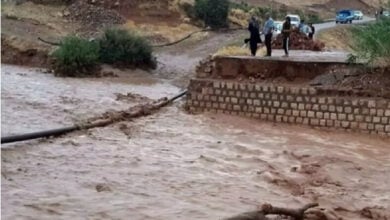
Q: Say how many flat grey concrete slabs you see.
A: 1